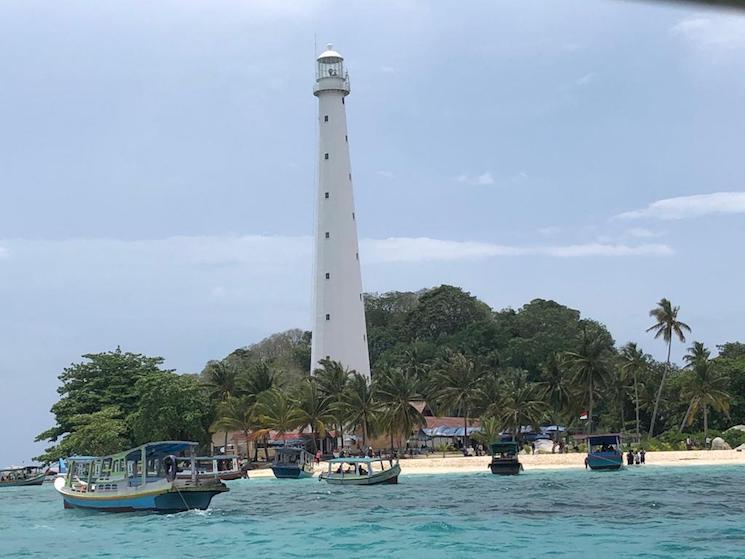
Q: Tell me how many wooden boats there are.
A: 7